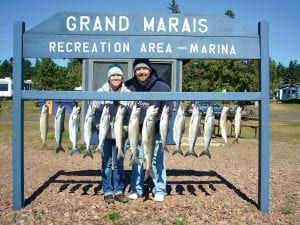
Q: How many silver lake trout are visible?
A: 14